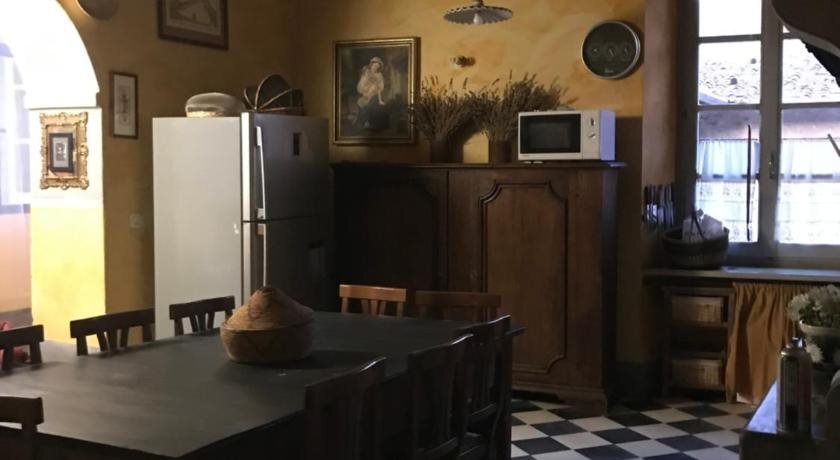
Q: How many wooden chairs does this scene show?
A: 9